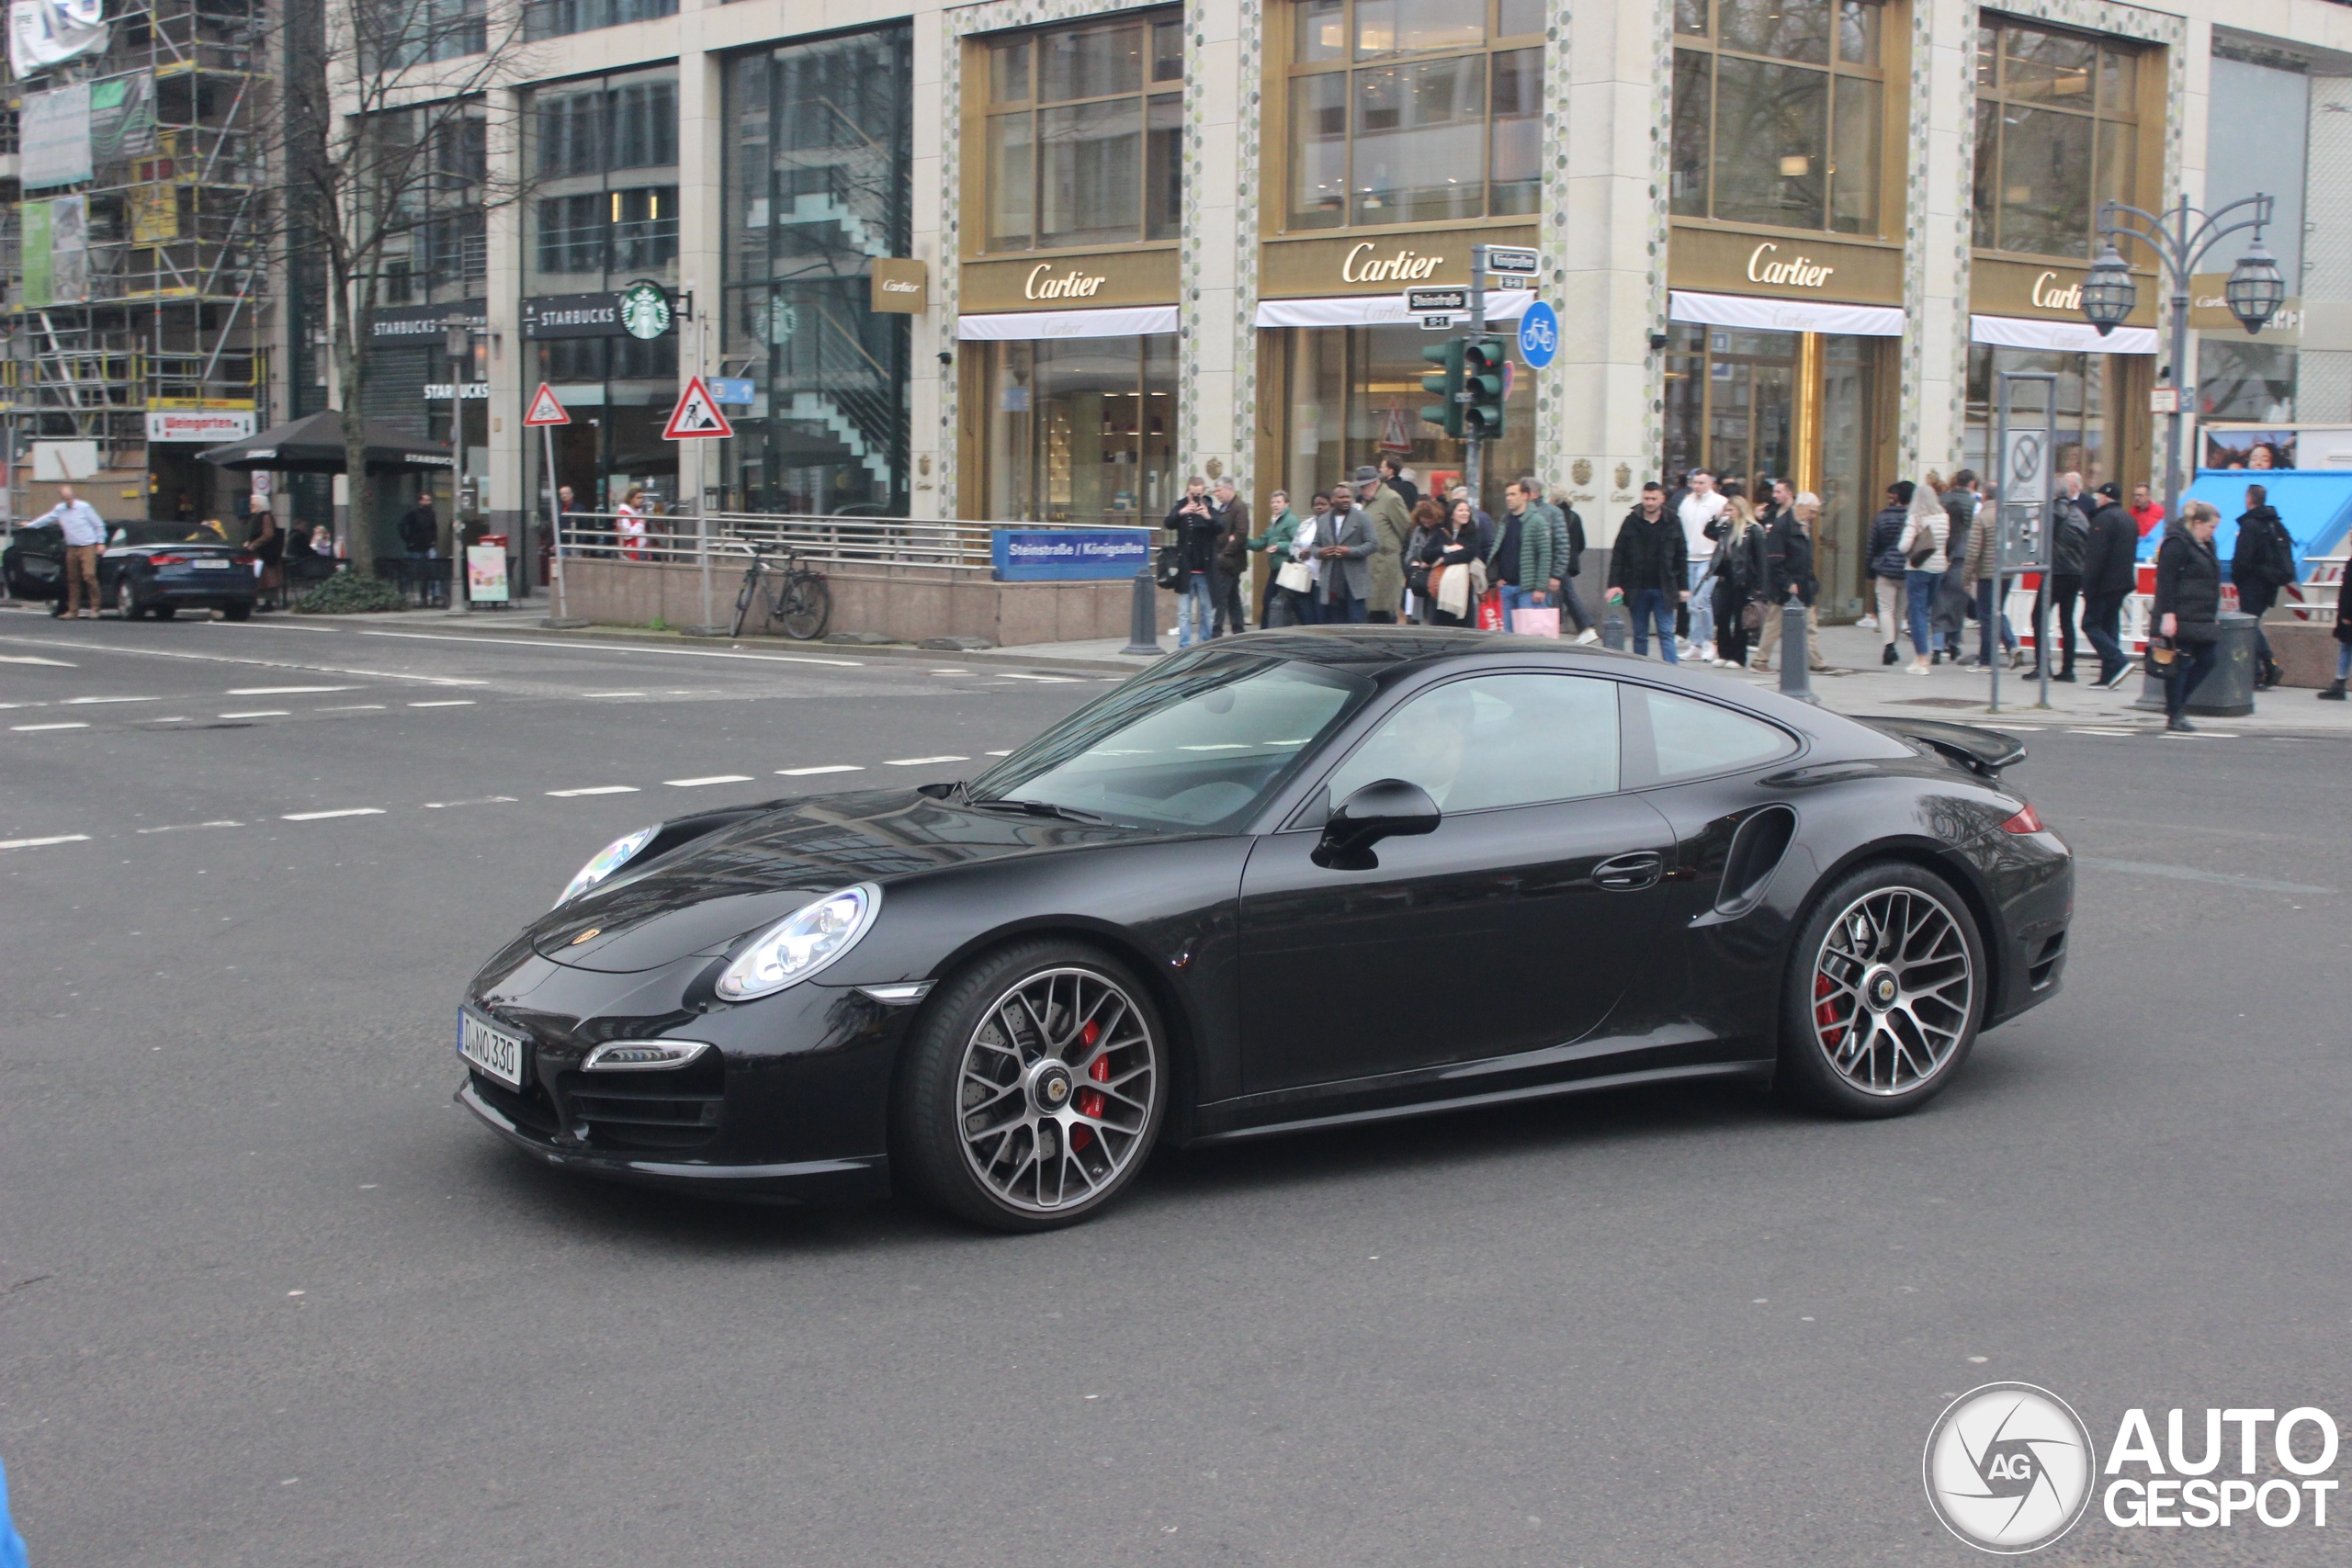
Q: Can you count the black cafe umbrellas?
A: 1